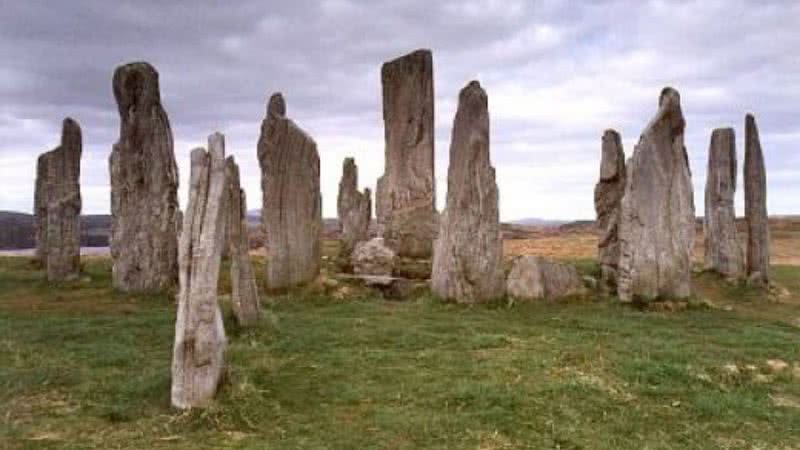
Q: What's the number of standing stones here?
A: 12